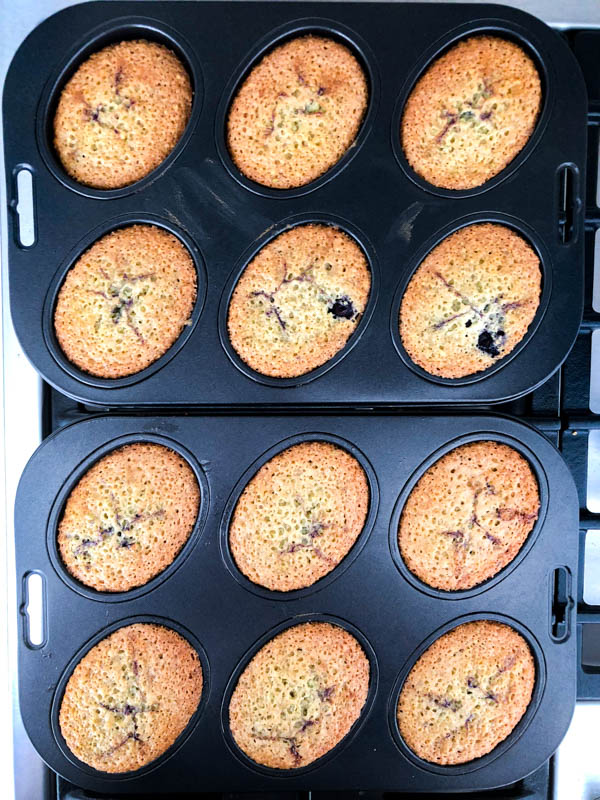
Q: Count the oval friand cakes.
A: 12